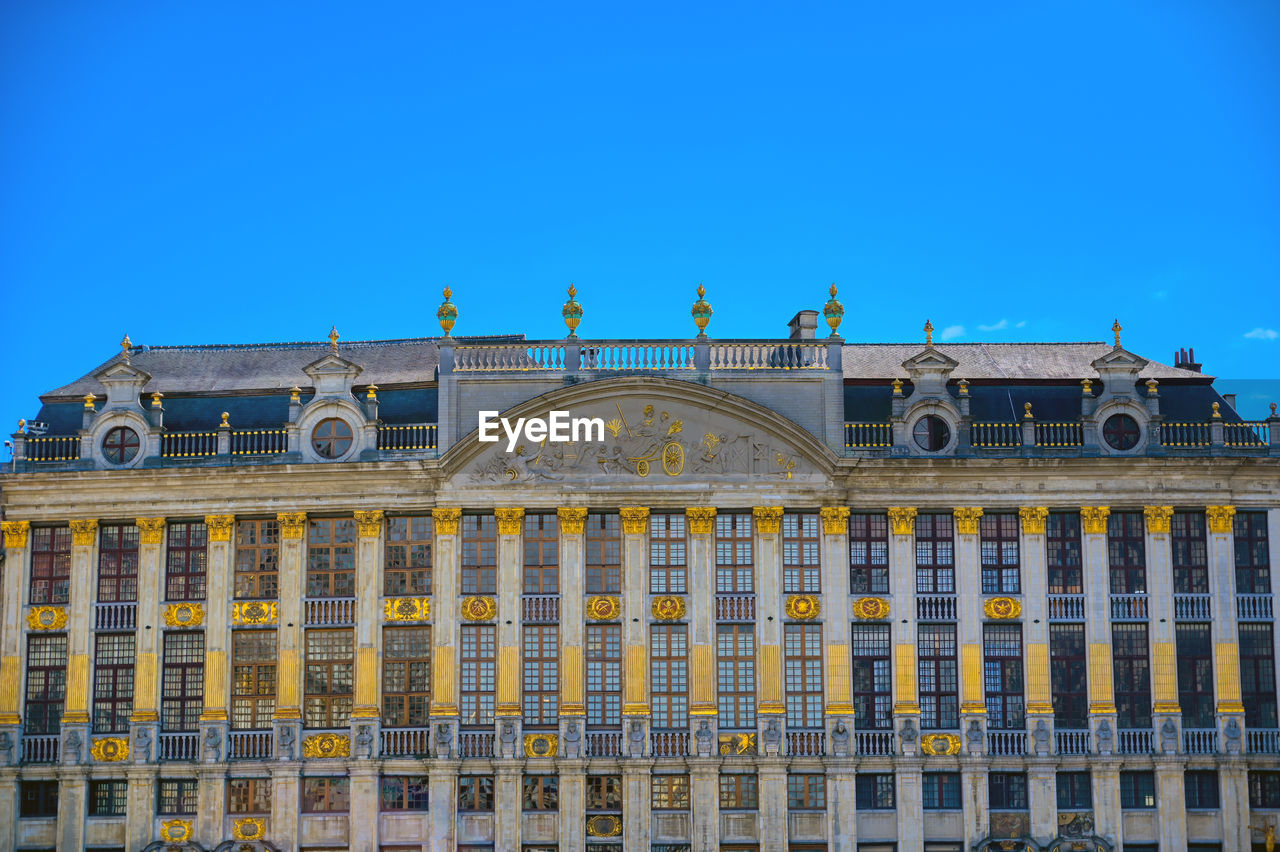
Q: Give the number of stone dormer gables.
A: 4